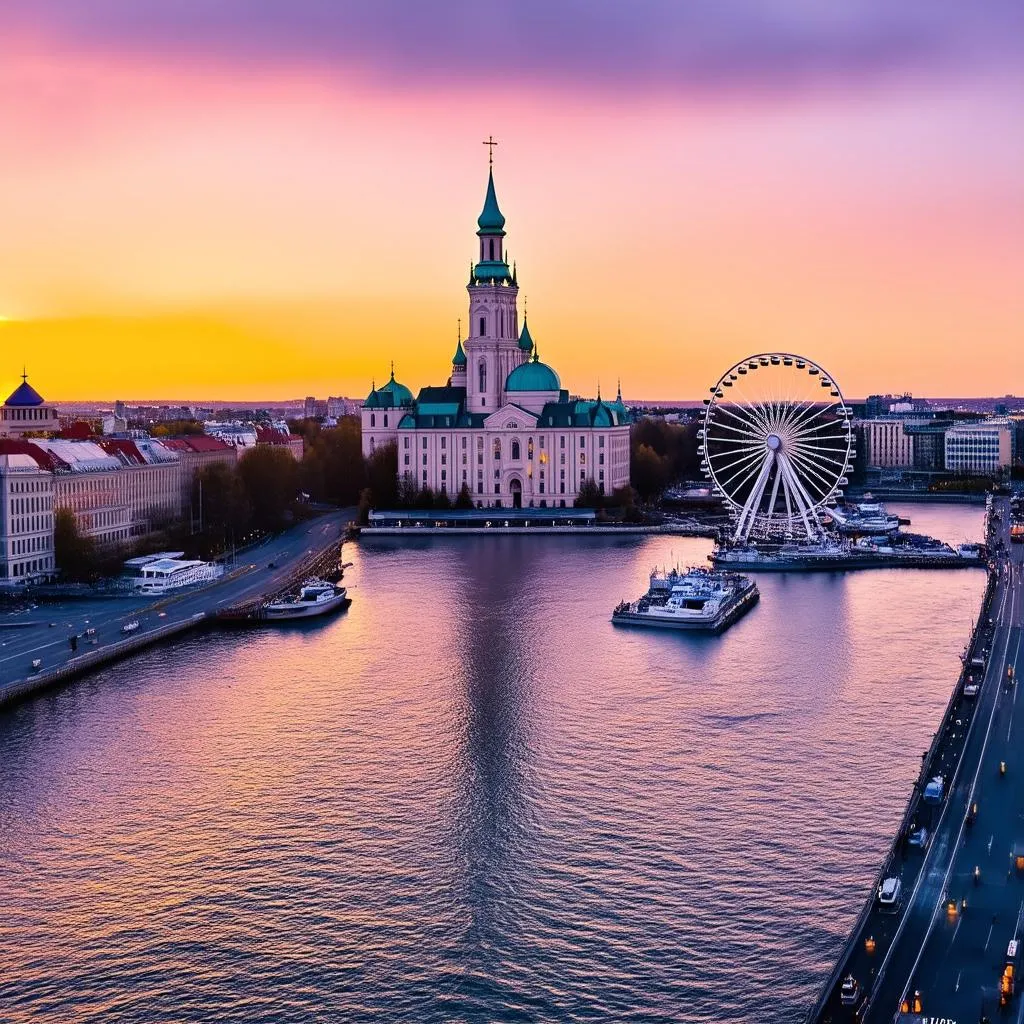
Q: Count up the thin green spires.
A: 3